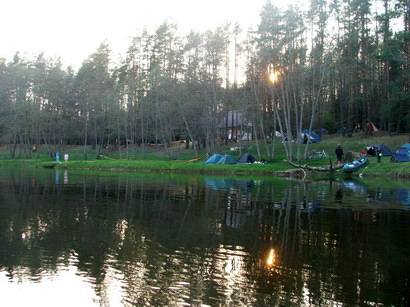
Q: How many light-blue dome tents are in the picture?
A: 2